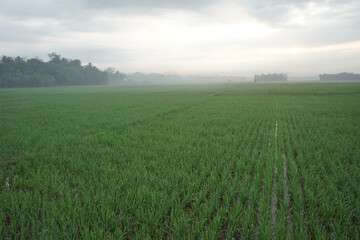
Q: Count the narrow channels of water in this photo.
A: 2